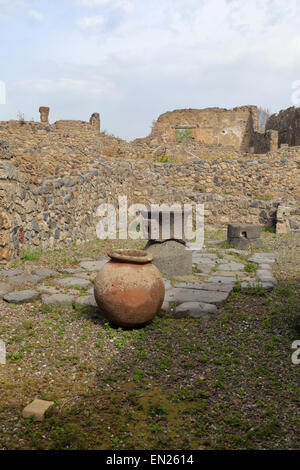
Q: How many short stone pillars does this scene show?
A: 2